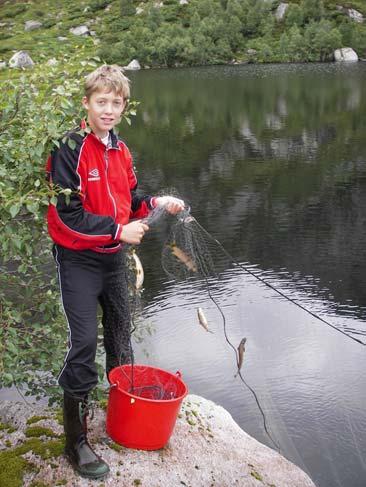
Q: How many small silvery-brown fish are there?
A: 4